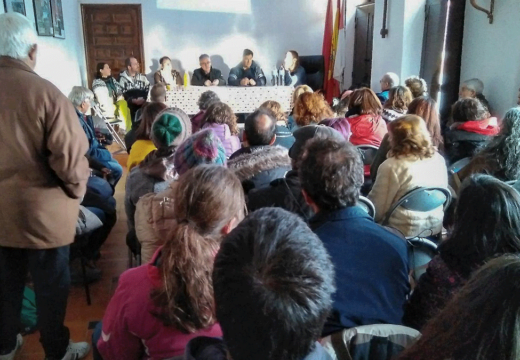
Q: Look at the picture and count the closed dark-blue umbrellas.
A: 0